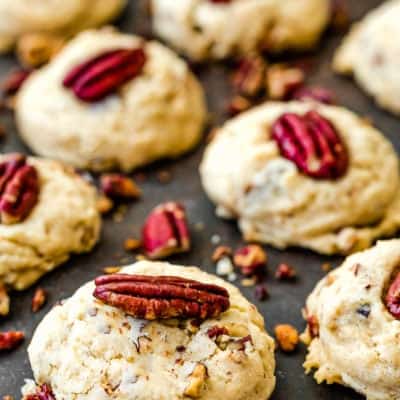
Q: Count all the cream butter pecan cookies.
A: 8